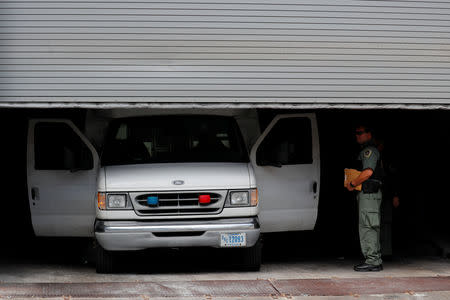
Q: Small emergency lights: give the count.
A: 2